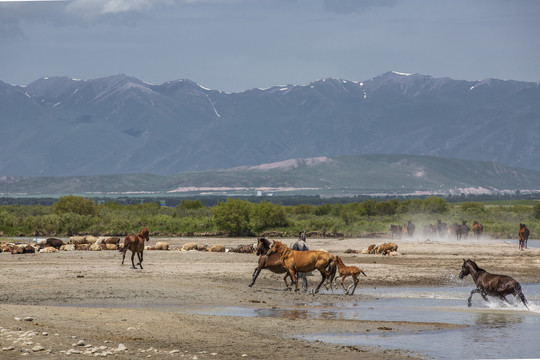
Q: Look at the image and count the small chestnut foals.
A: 1